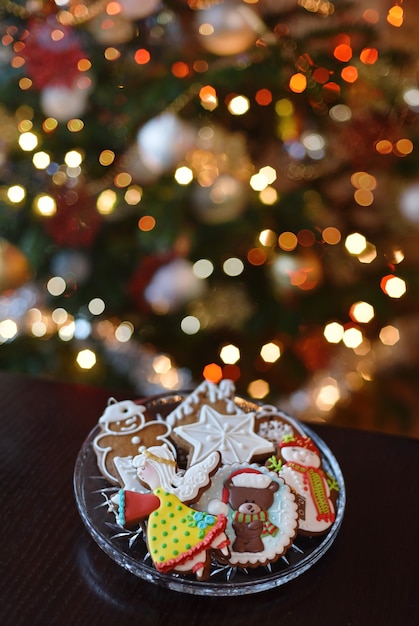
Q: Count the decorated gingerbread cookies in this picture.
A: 8